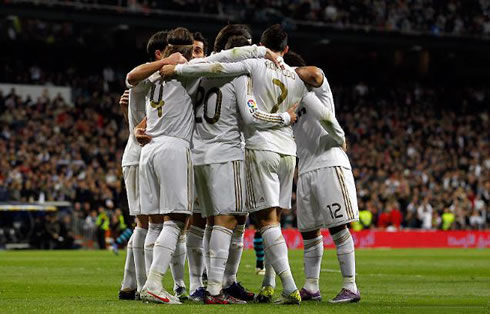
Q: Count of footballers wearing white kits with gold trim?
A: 7